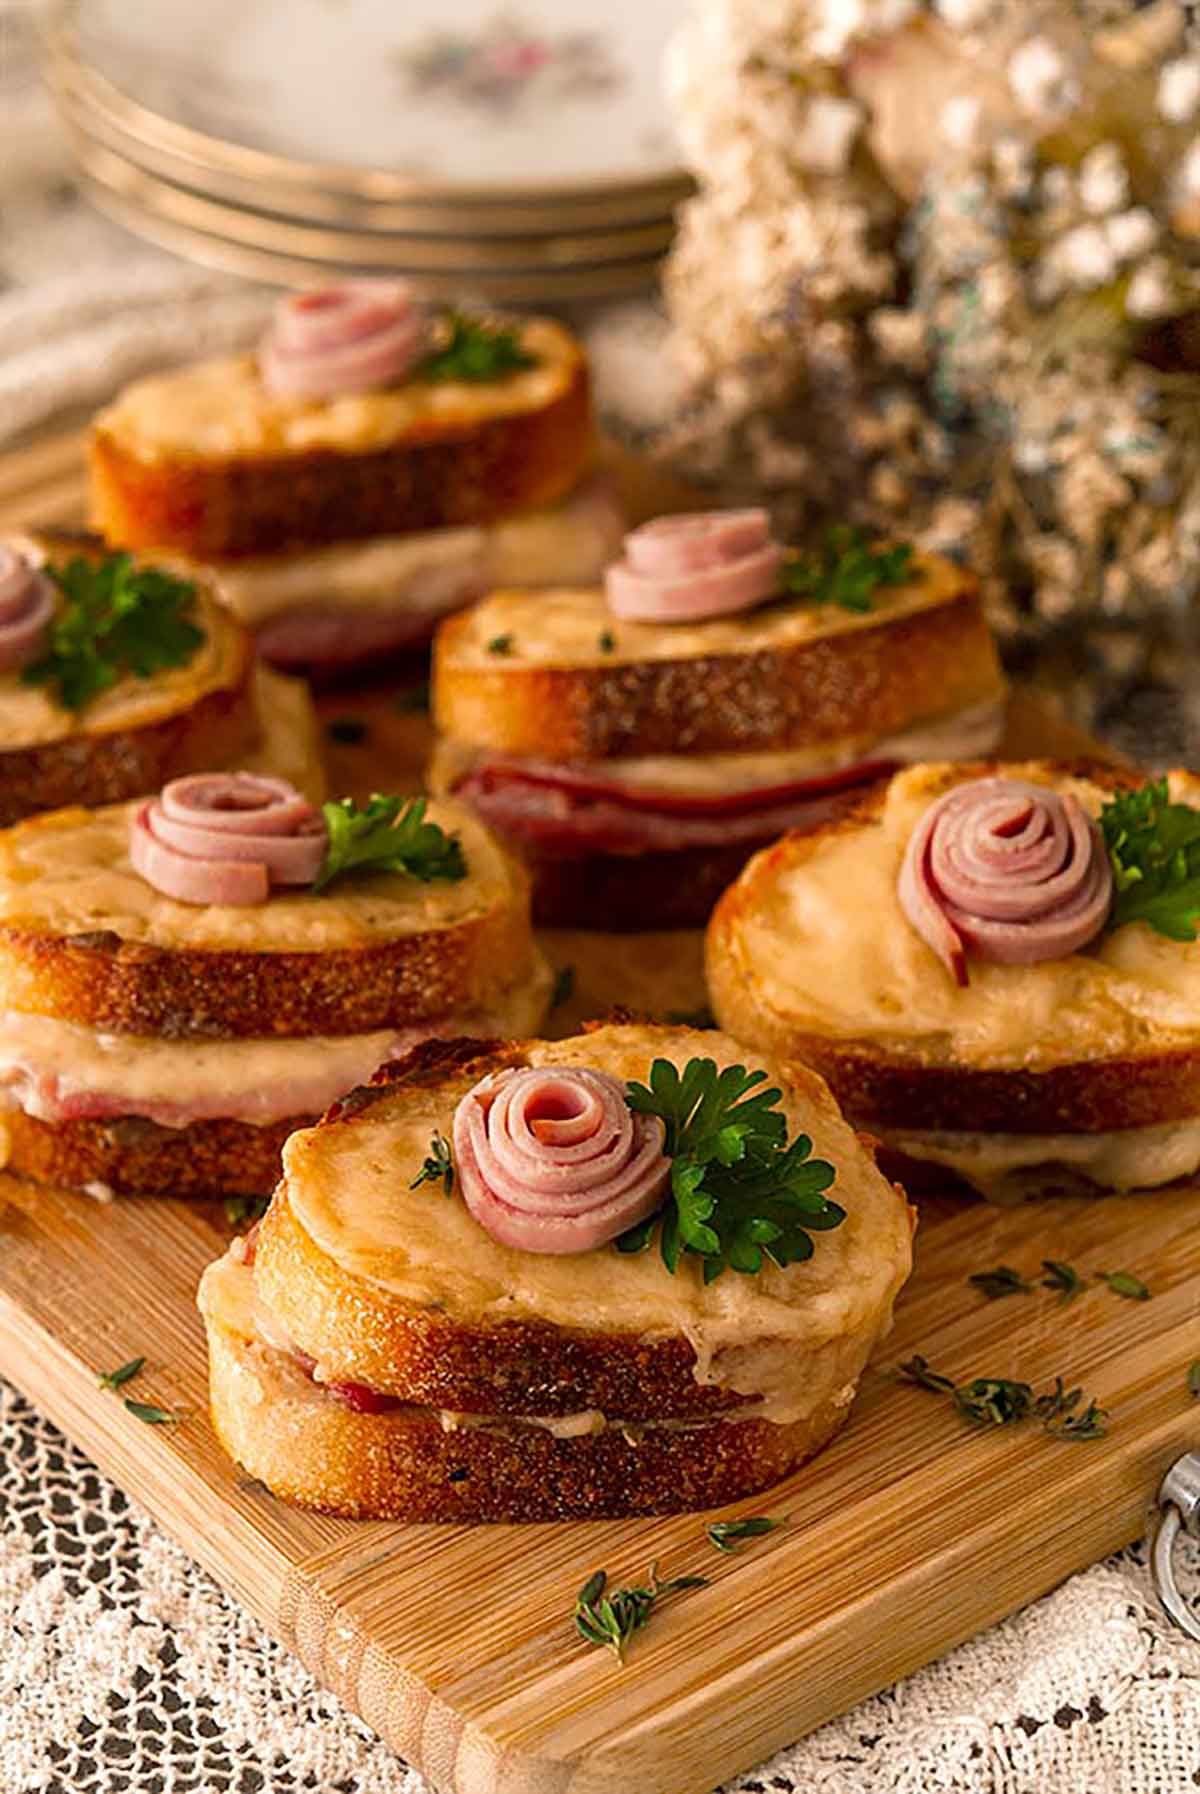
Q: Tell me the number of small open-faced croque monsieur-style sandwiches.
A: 6